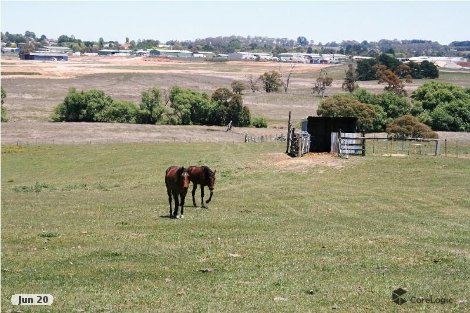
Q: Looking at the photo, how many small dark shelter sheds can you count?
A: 1